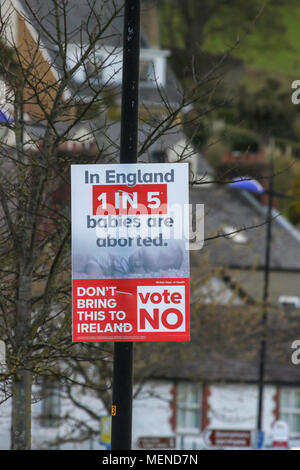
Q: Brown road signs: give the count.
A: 2